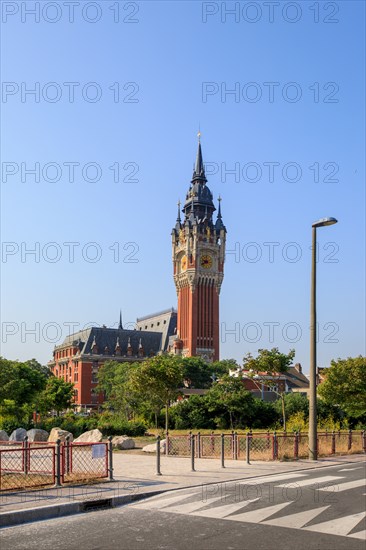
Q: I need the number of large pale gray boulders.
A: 7